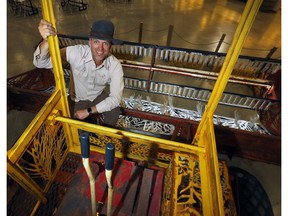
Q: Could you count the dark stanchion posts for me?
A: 4